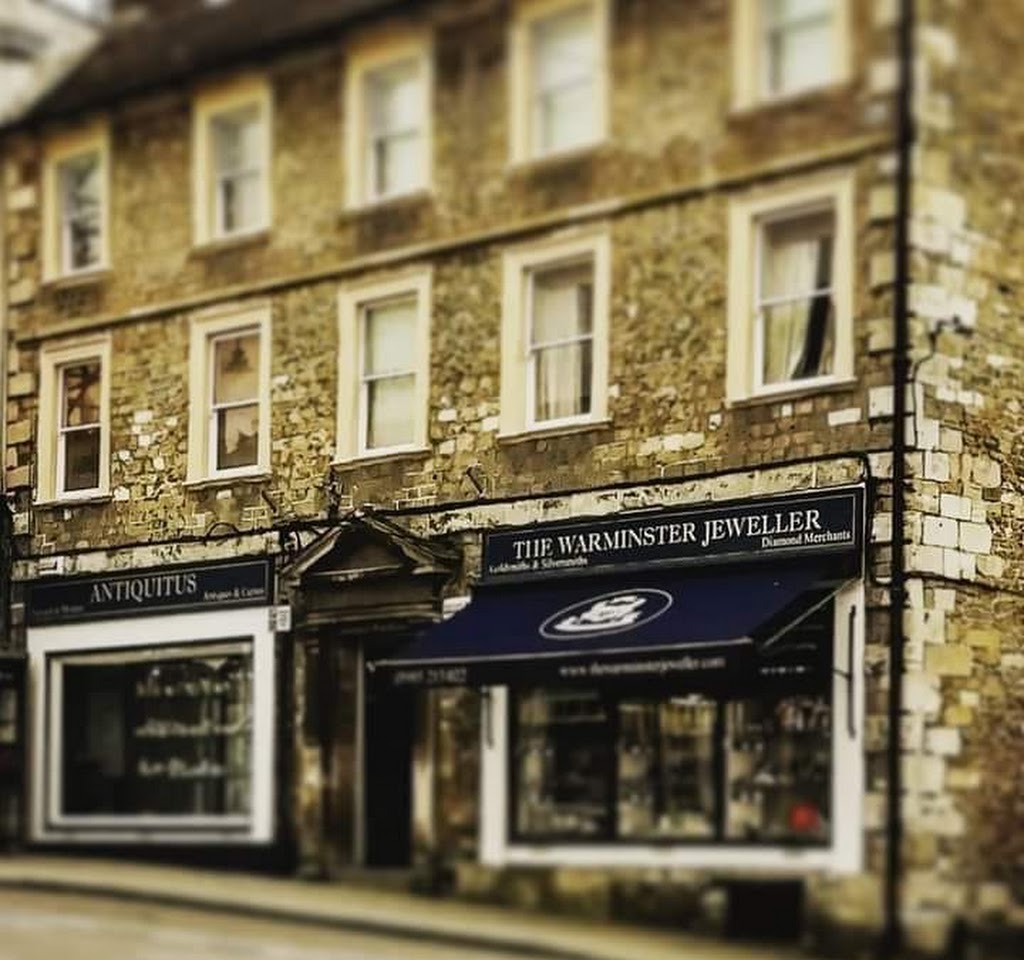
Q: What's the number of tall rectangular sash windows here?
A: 10